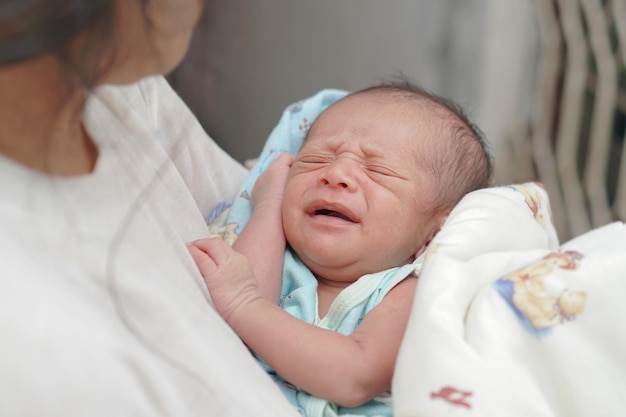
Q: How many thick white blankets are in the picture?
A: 1